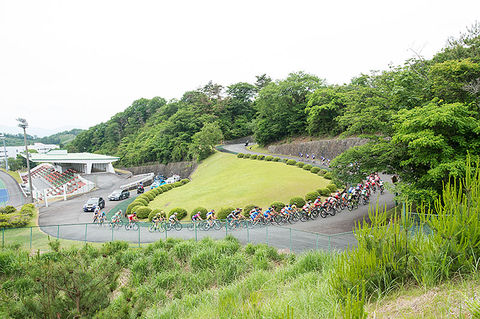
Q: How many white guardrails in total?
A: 1